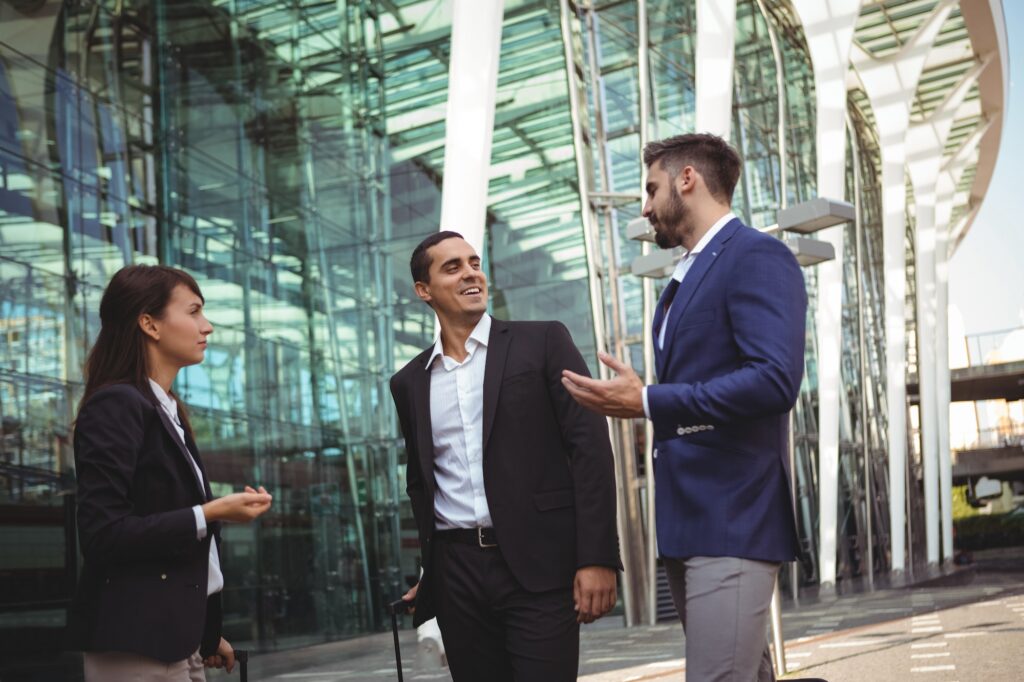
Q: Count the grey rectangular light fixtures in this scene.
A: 4